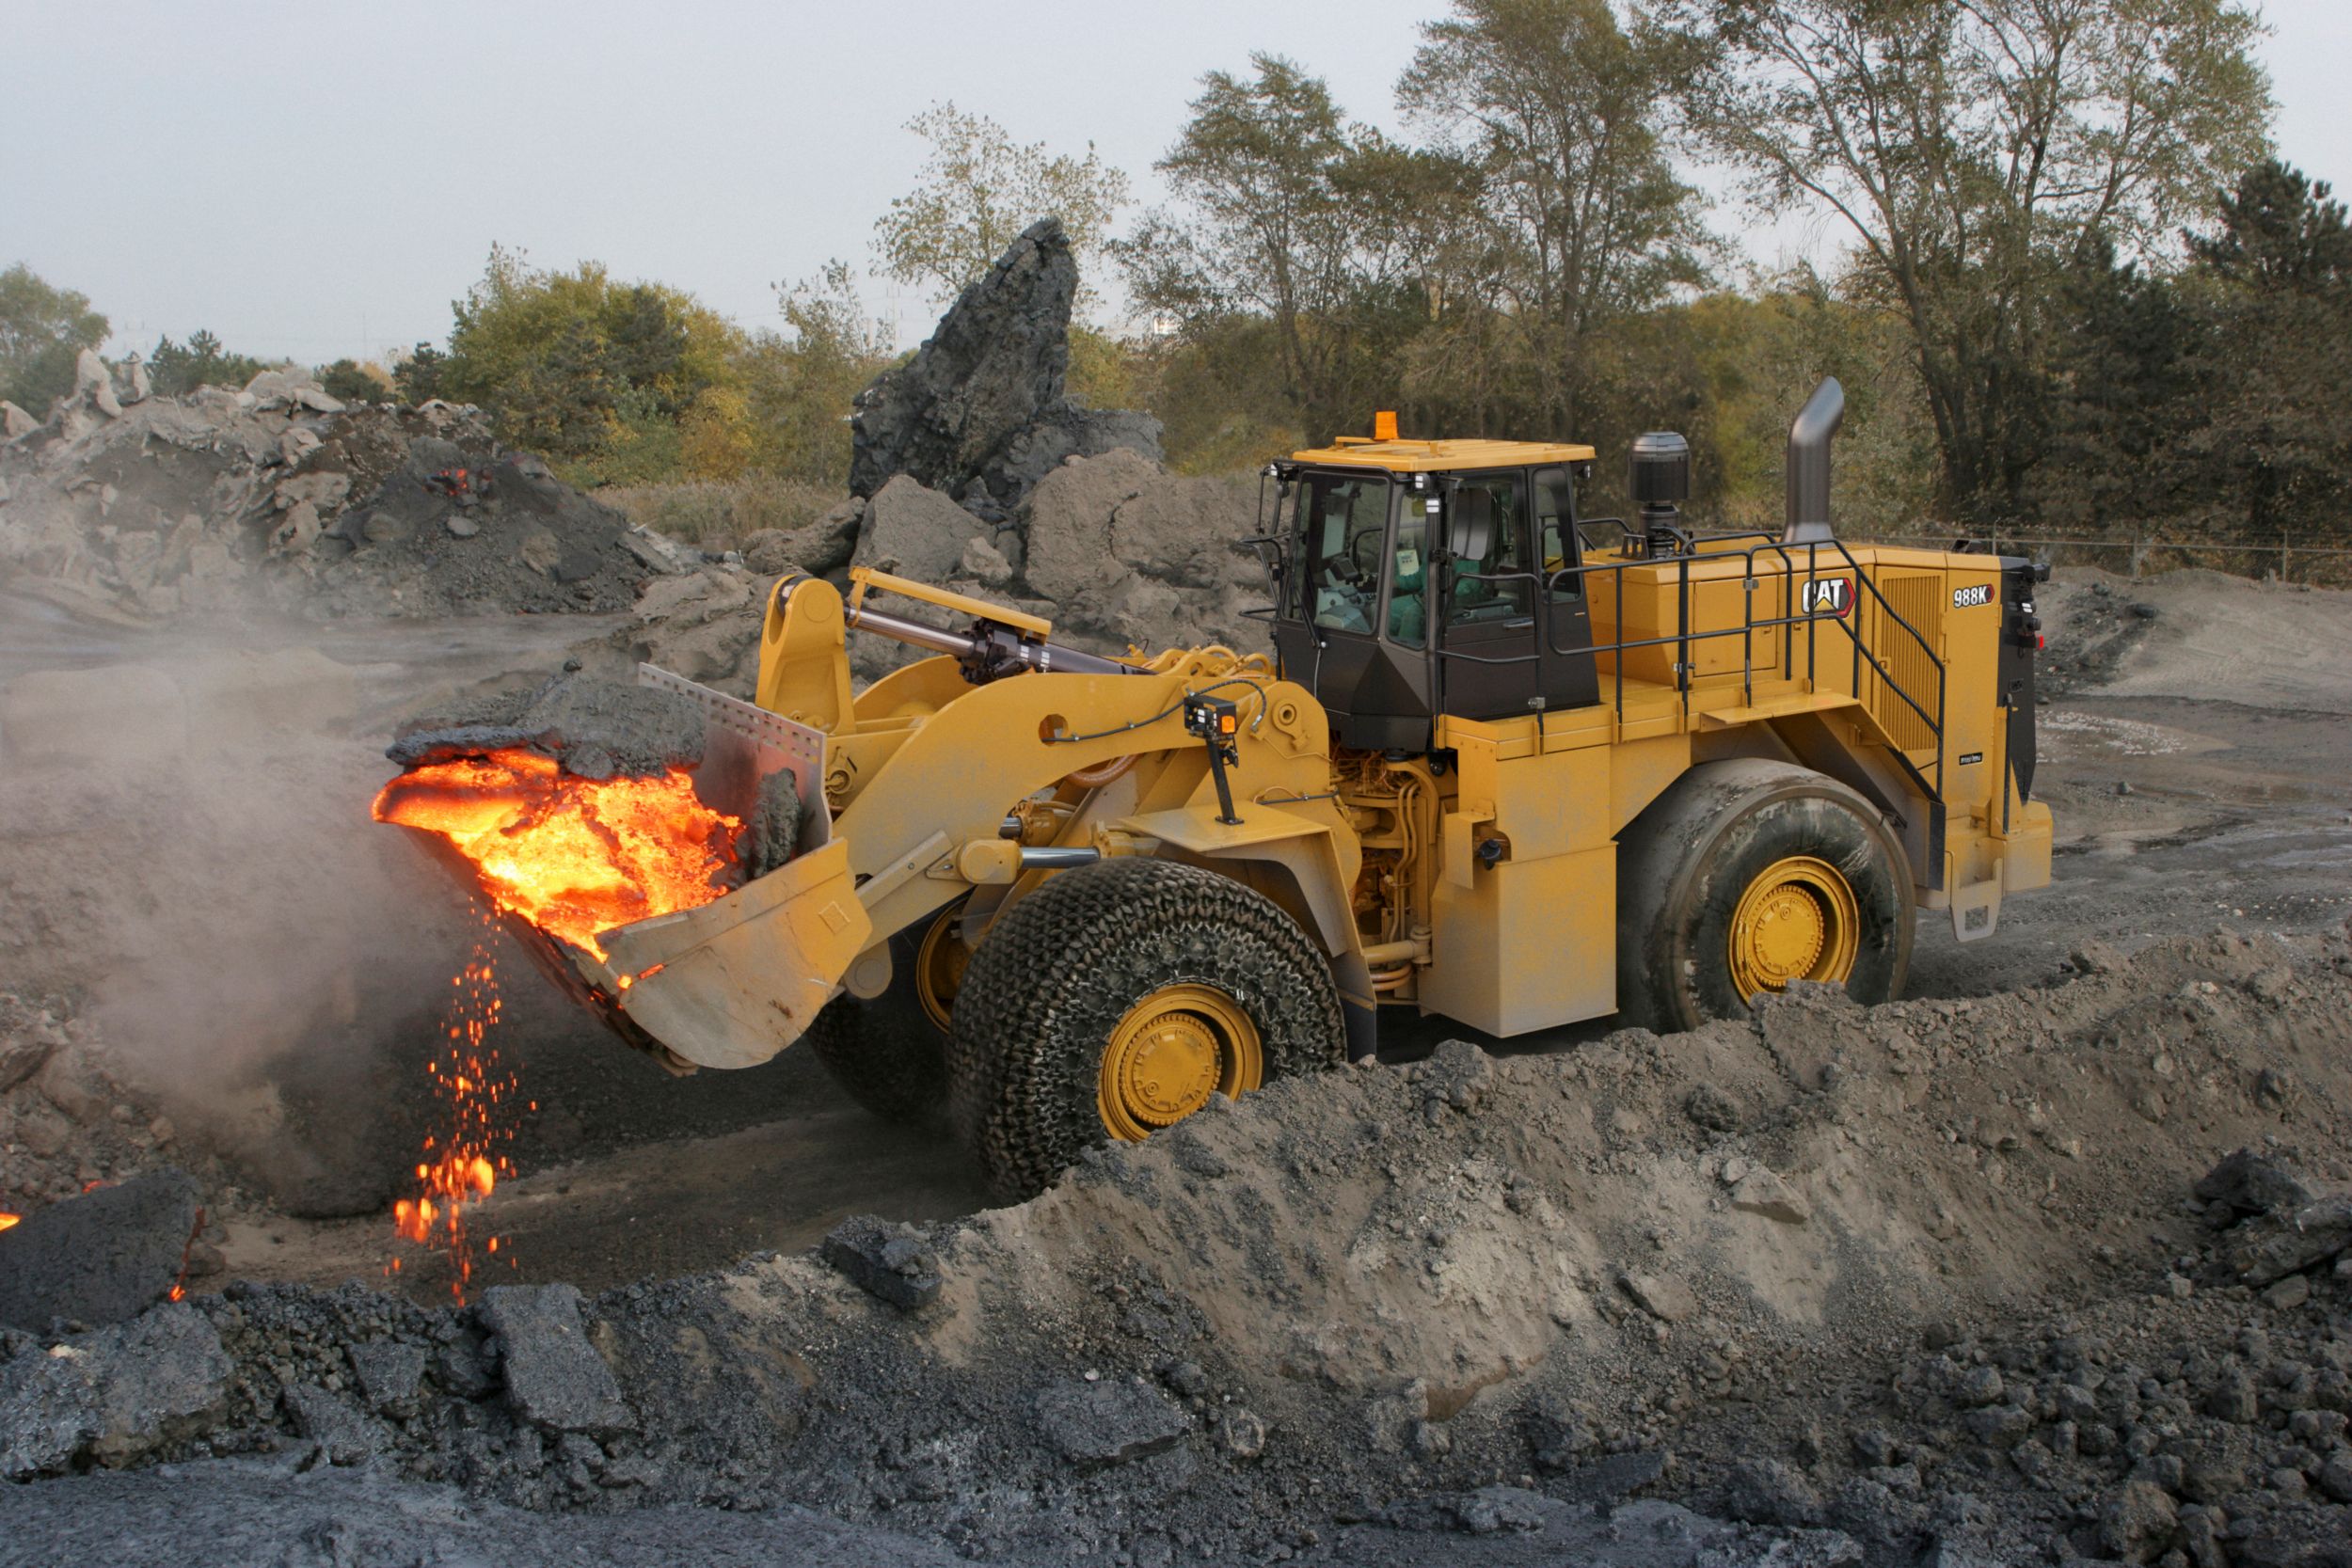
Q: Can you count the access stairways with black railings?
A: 1